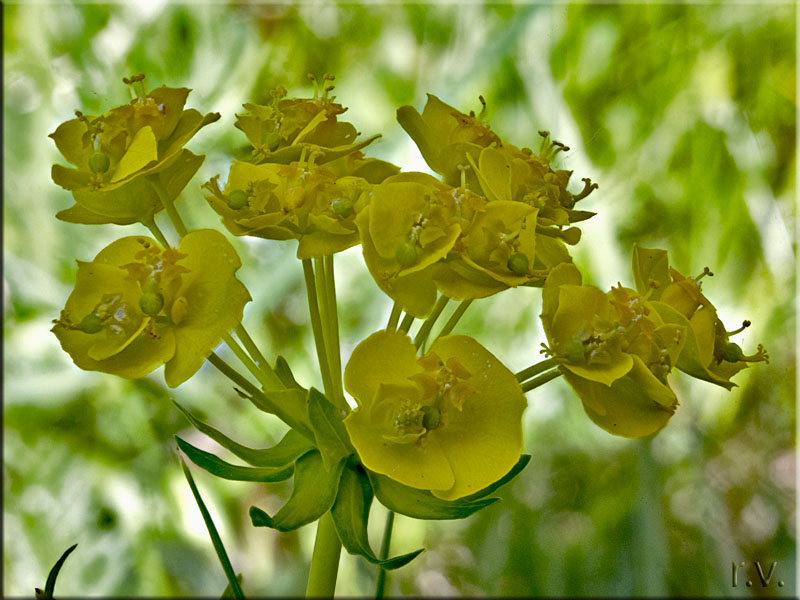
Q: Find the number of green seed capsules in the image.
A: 11